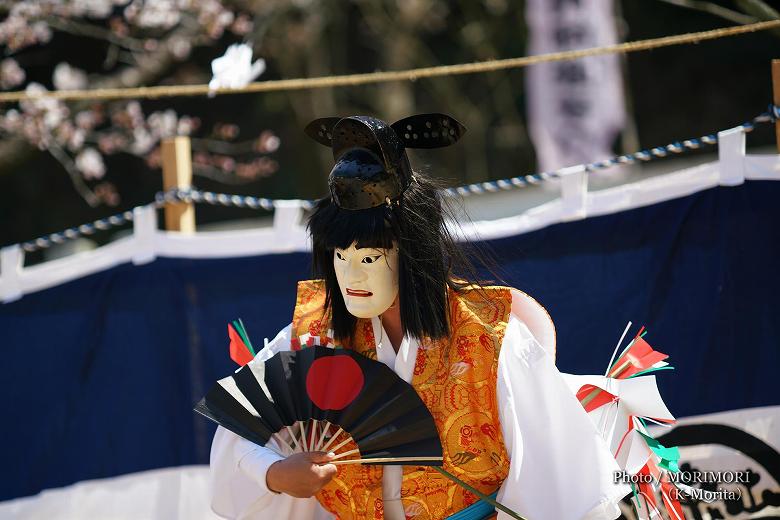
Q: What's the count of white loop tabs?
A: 5